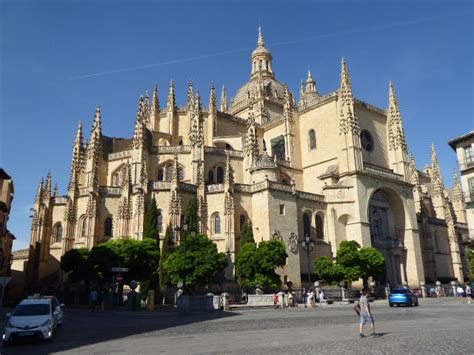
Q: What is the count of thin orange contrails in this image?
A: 0